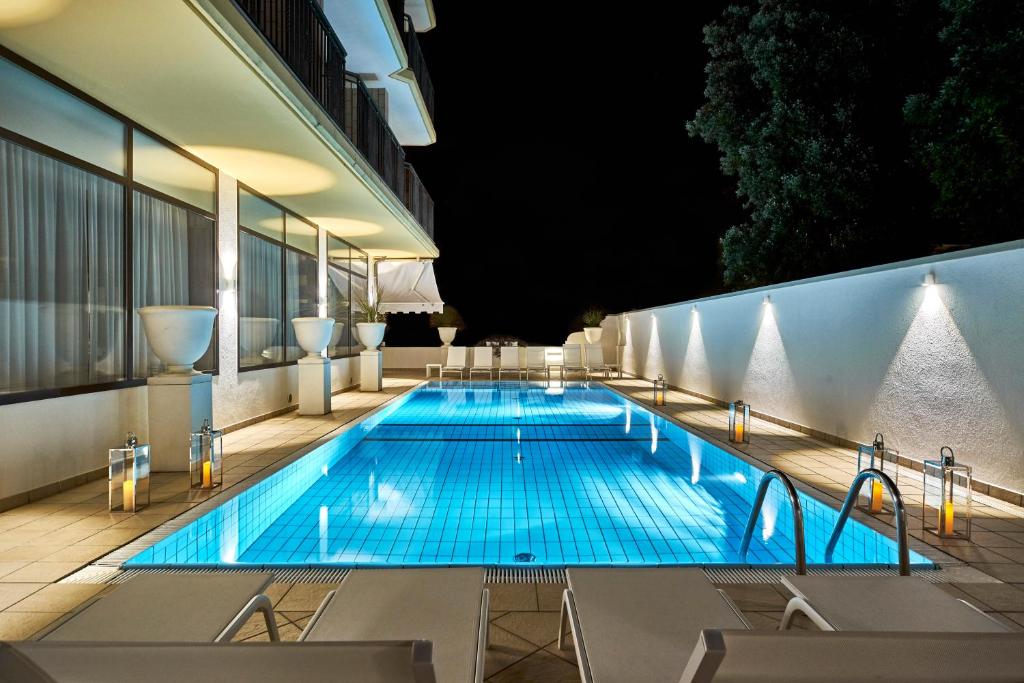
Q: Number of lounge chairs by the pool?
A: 10